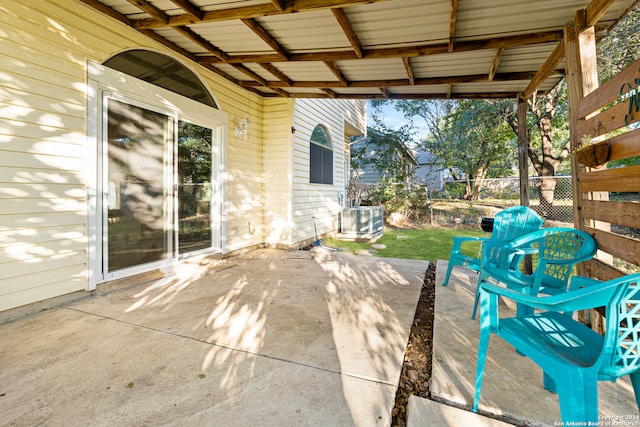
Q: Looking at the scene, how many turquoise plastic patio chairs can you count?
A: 3